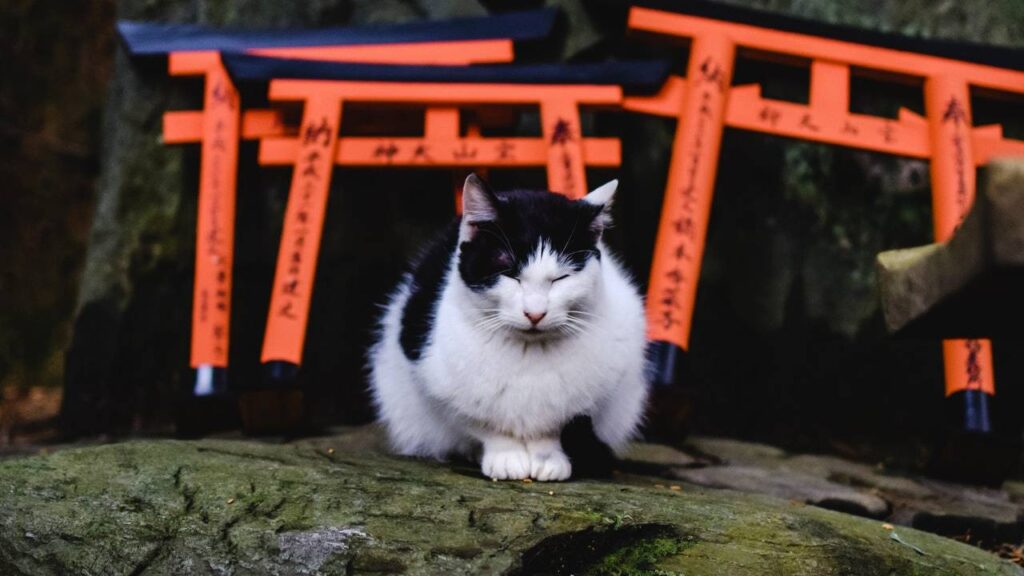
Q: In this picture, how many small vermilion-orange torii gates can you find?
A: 3